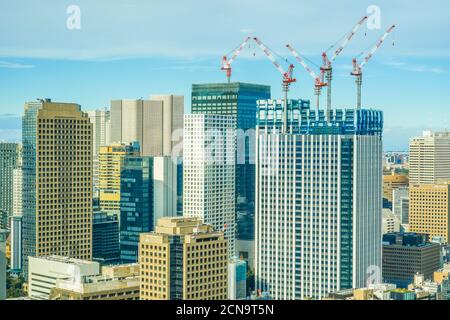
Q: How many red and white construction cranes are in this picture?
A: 5